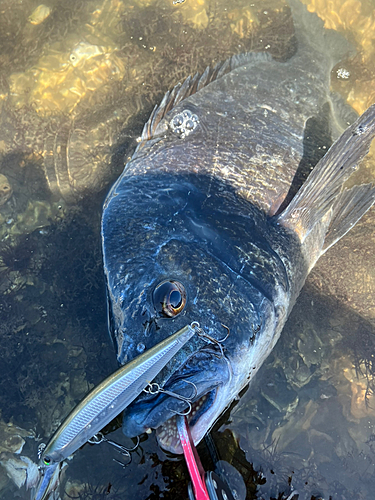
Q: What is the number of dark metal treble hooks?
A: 3